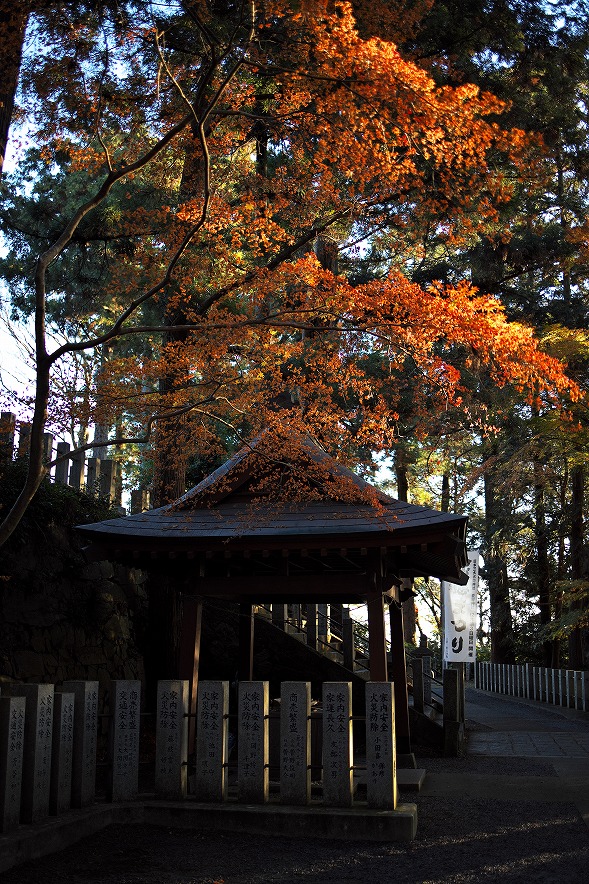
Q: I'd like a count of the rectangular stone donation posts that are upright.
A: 11